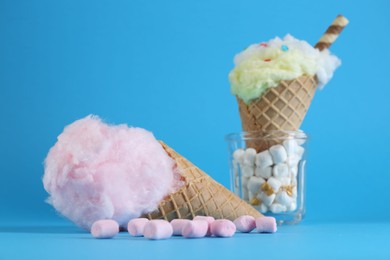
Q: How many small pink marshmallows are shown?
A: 9